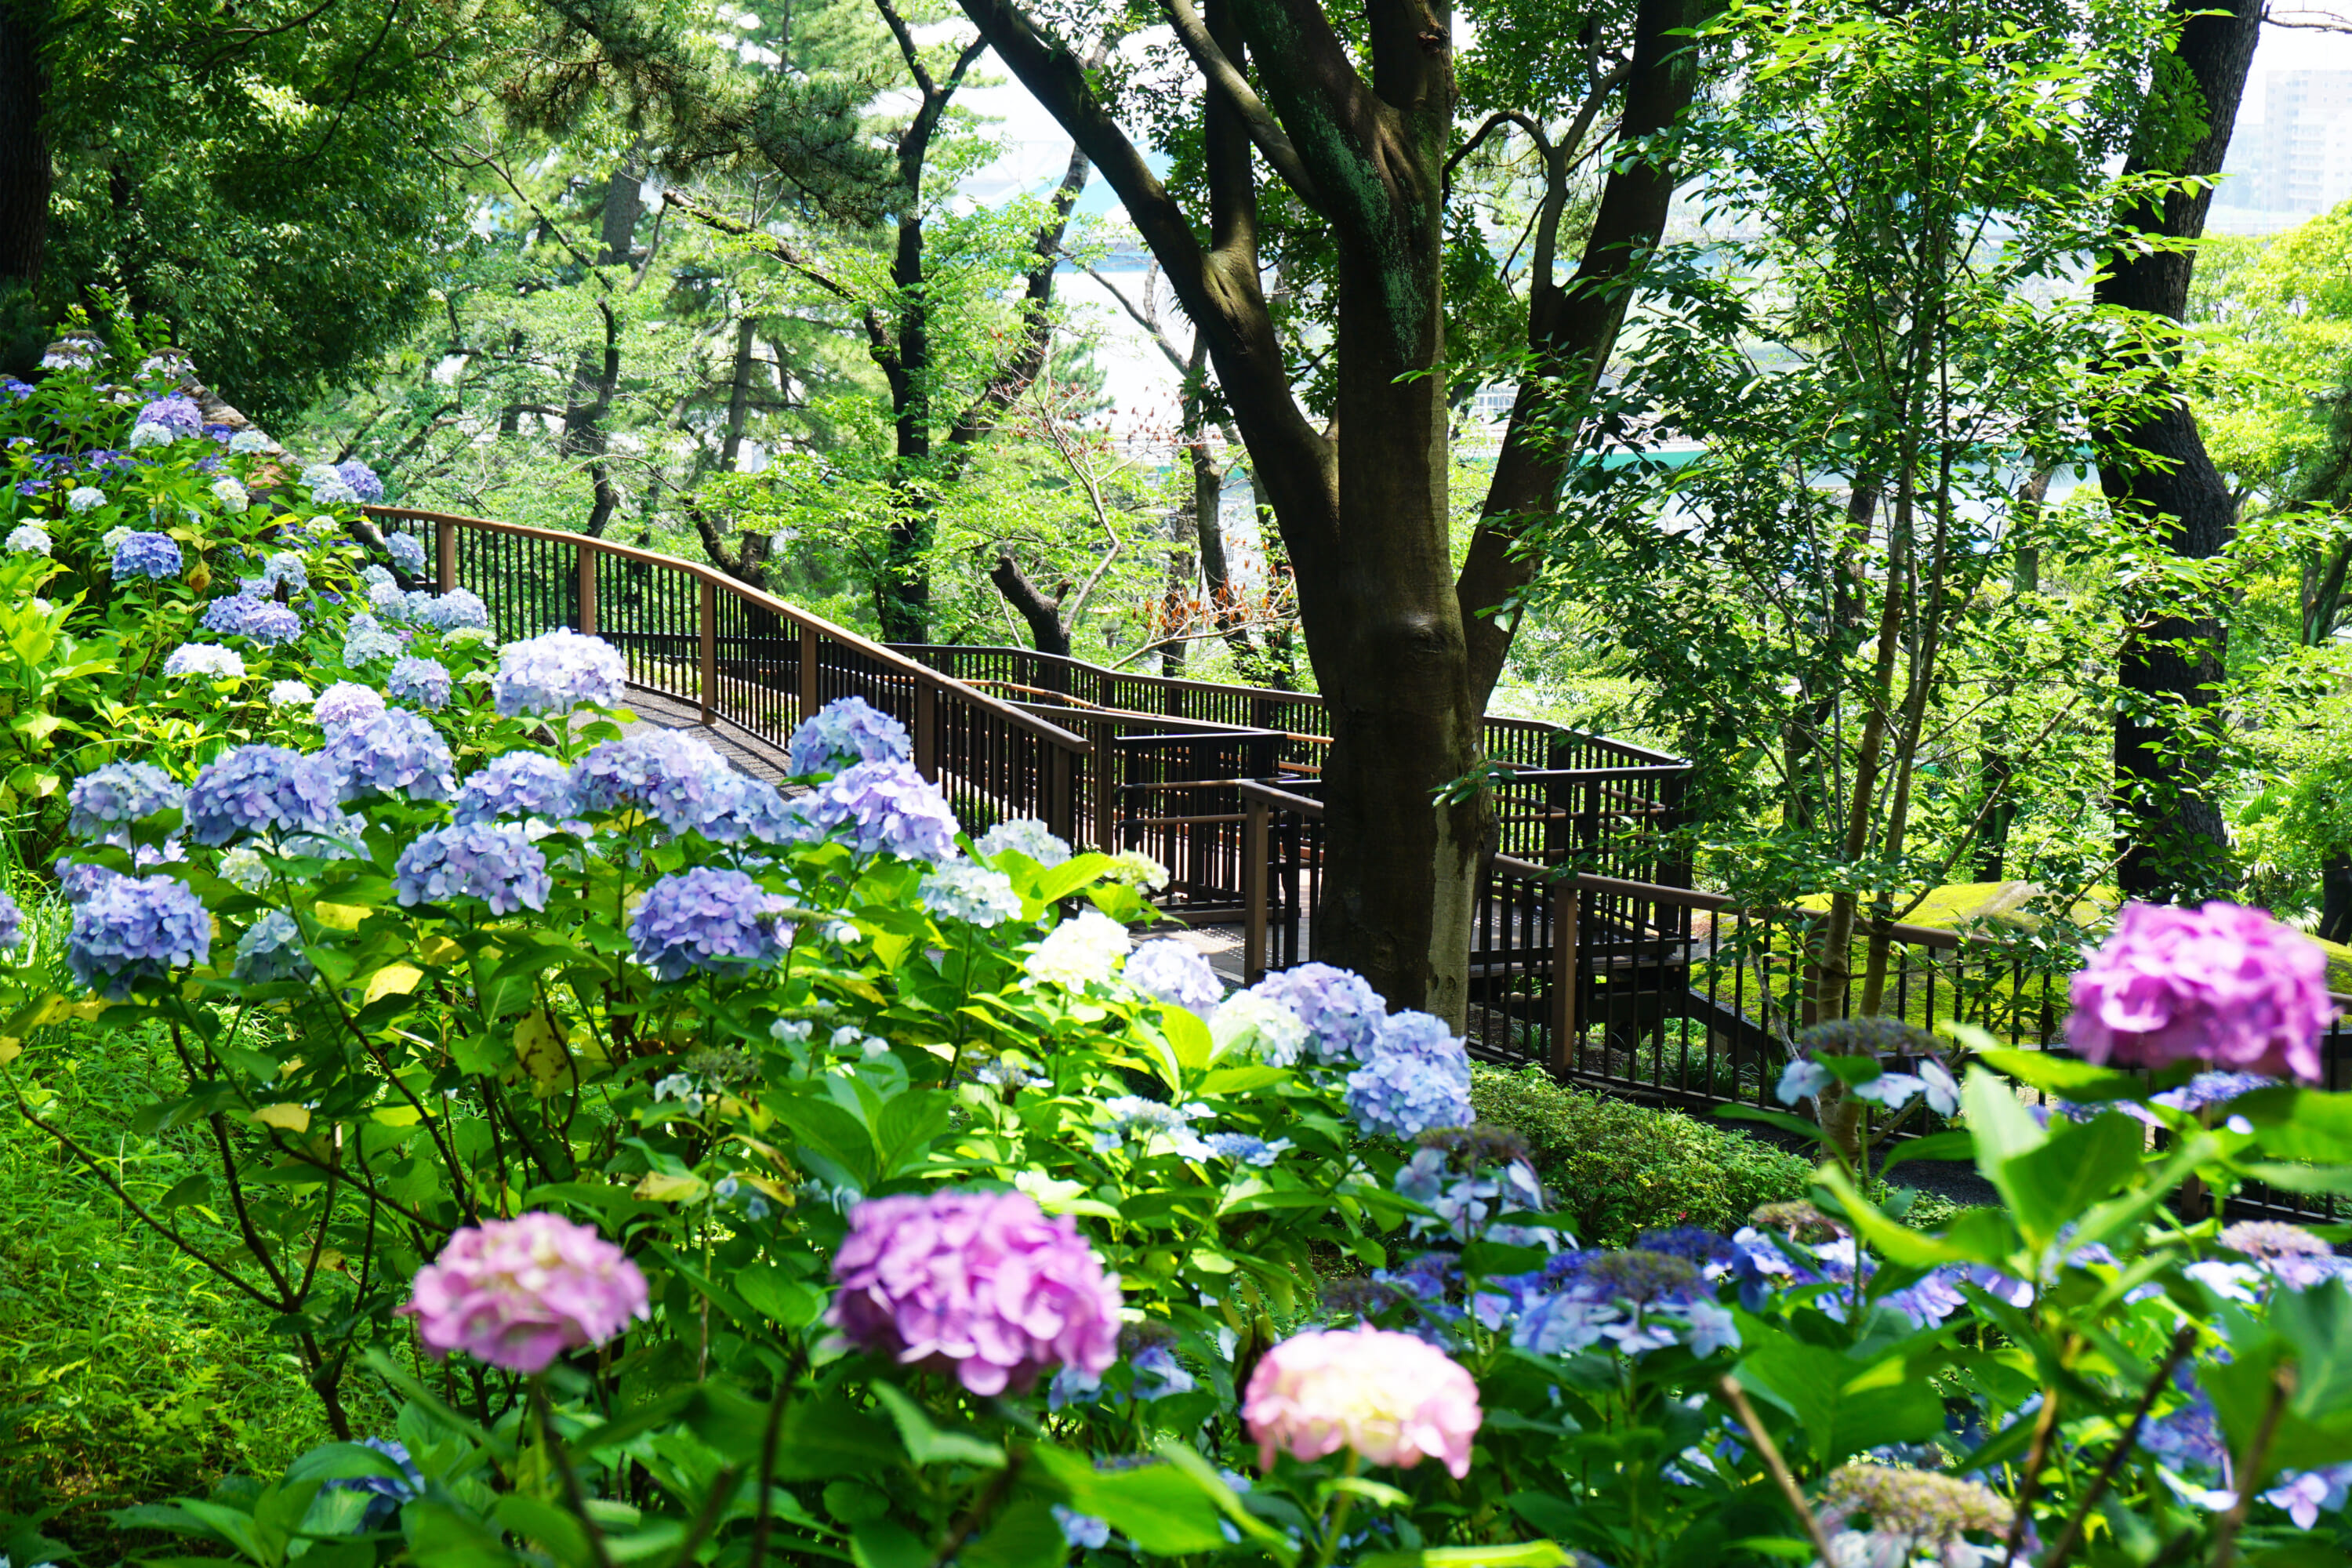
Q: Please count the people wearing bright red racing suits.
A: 0